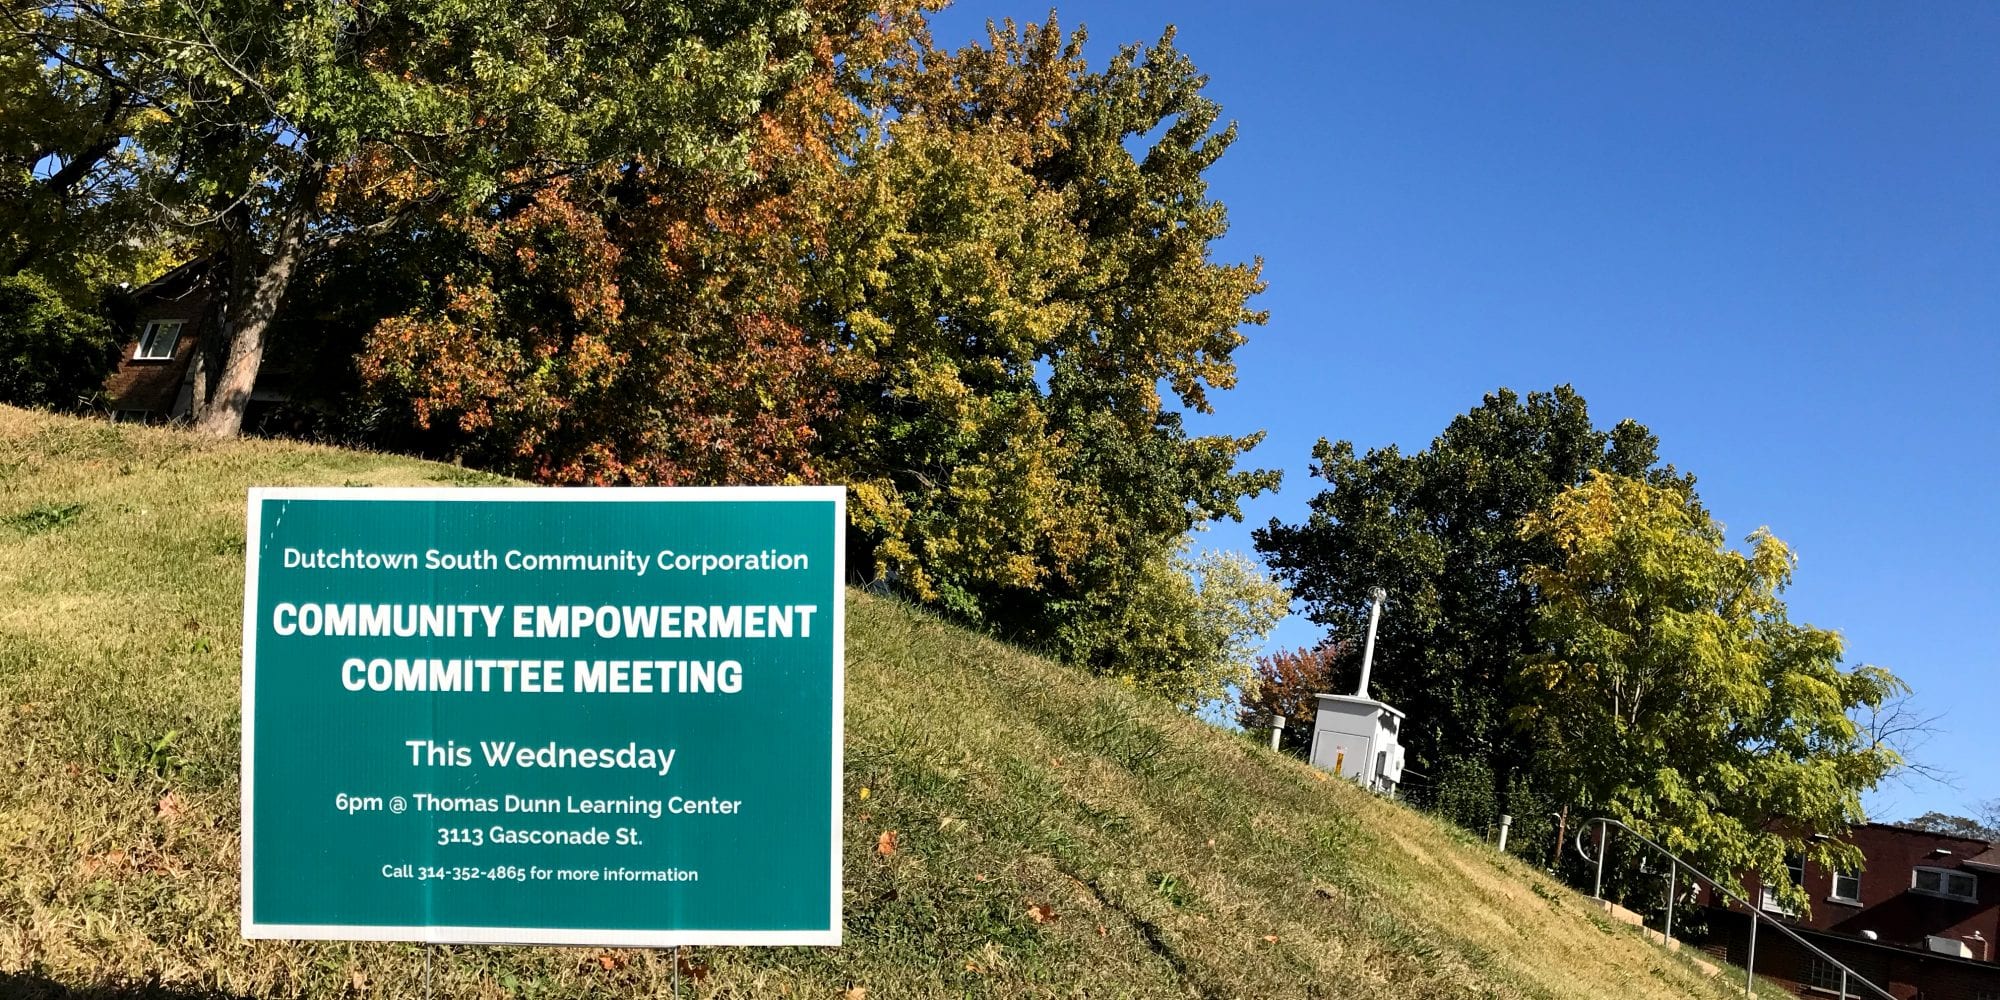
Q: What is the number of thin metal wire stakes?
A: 2